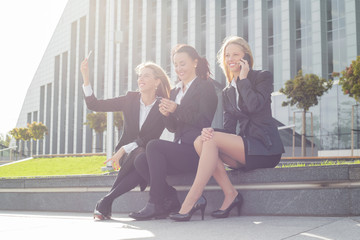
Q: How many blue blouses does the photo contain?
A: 0